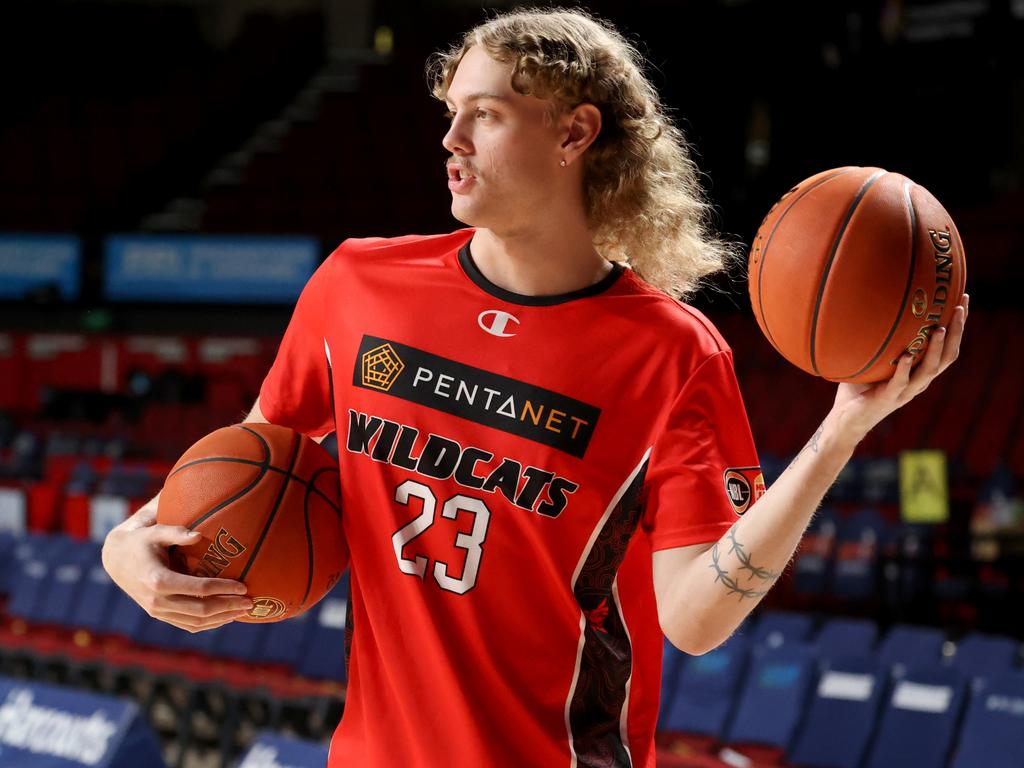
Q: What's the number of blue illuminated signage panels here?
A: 2